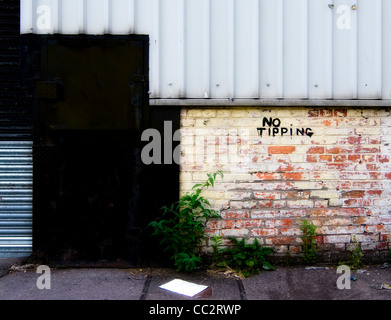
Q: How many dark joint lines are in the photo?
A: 2